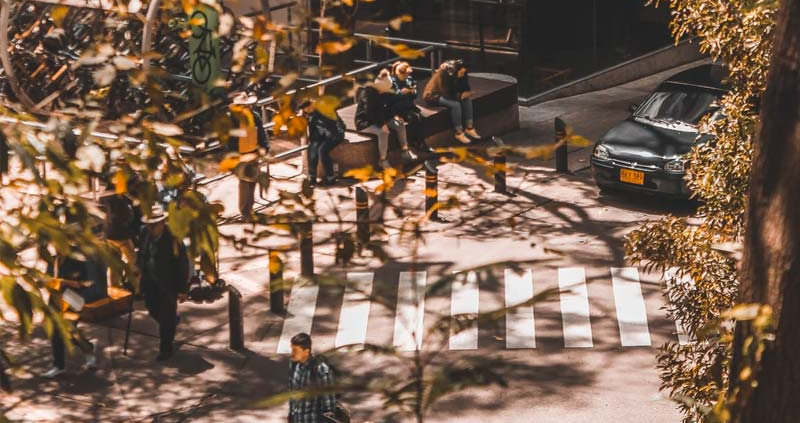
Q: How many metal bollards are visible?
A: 7